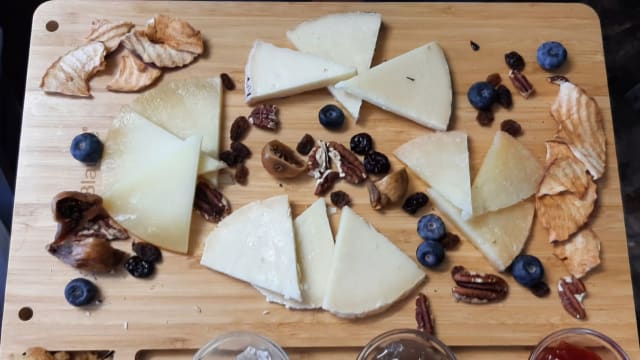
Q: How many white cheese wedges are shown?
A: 12